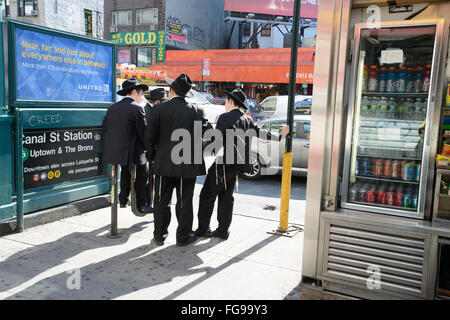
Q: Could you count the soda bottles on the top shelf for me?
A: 8